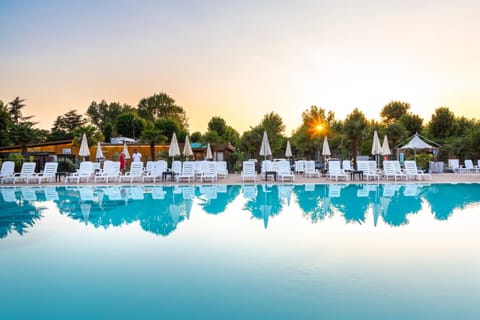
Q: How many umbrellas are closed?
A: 11